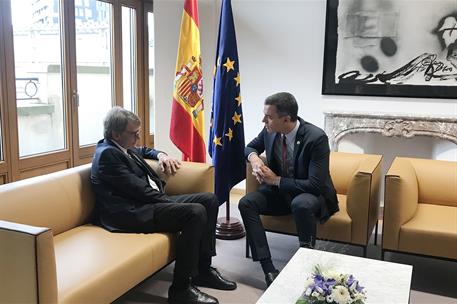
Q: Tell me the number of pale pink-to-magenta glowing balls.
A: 0